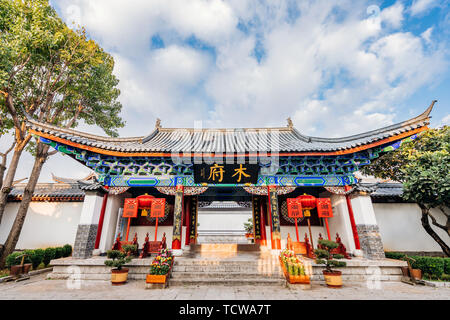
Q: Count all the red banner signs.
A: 4